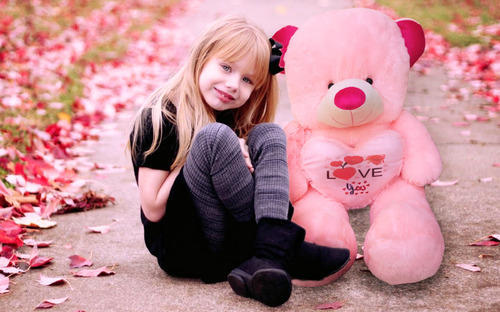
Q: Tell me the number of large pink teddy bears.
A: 1